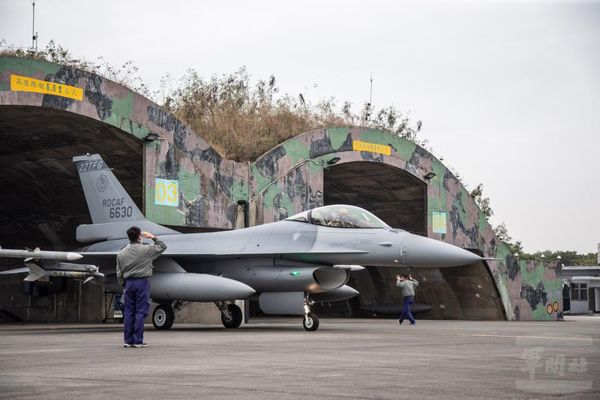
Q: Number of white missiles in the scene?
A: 2